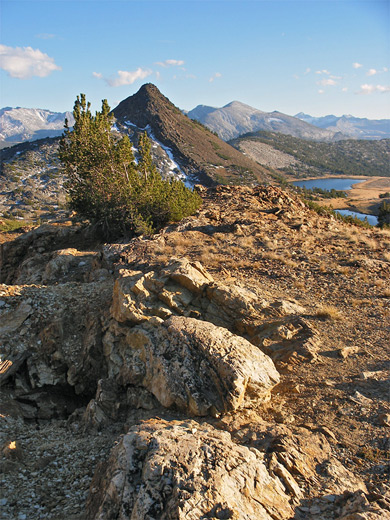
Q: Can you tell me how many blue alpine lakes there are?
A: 2